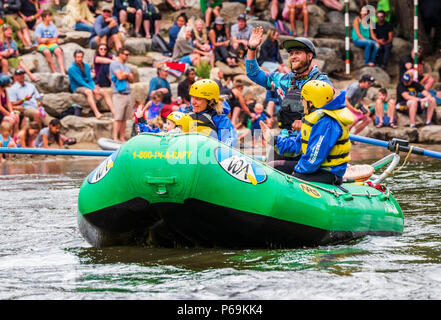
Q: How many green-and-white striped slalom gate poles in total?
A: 2